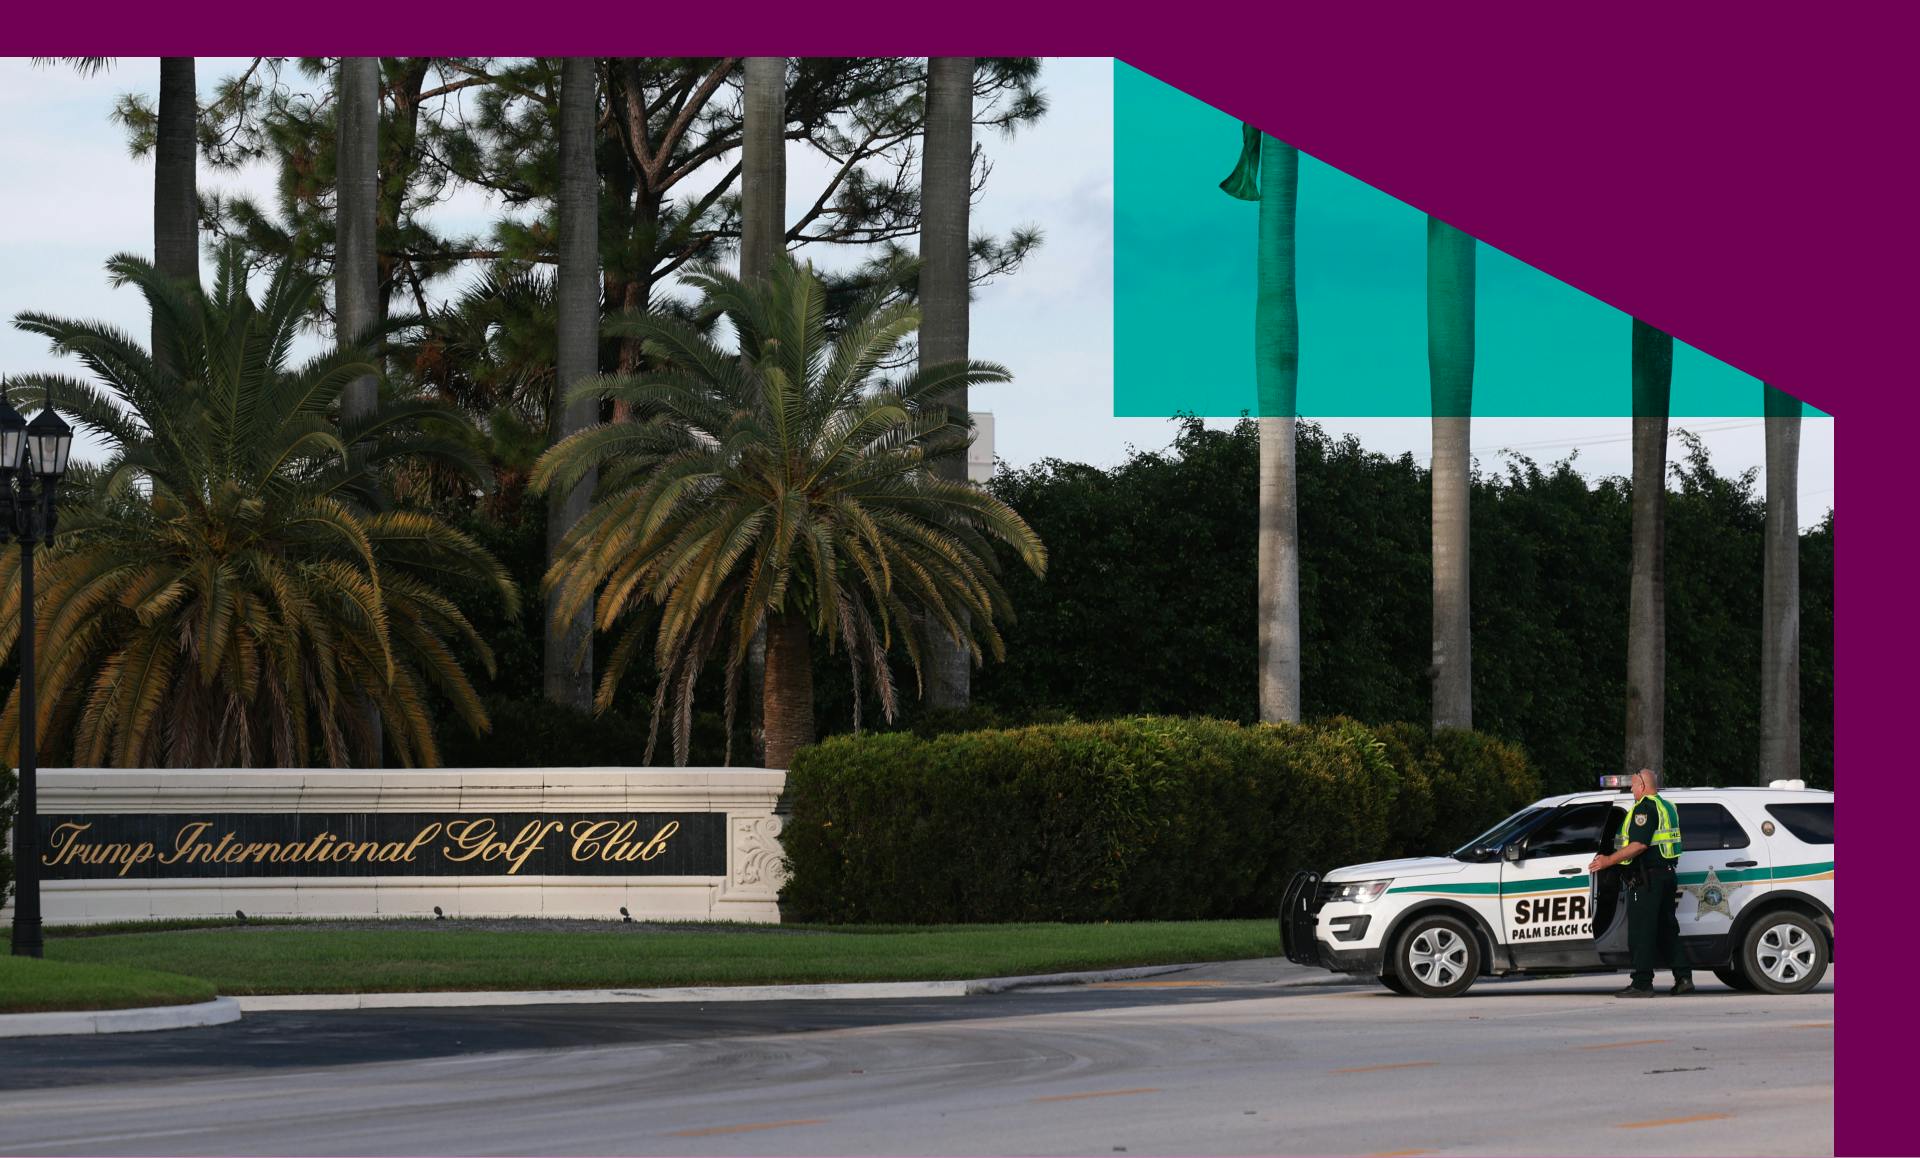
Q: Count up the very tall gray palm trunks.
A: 9